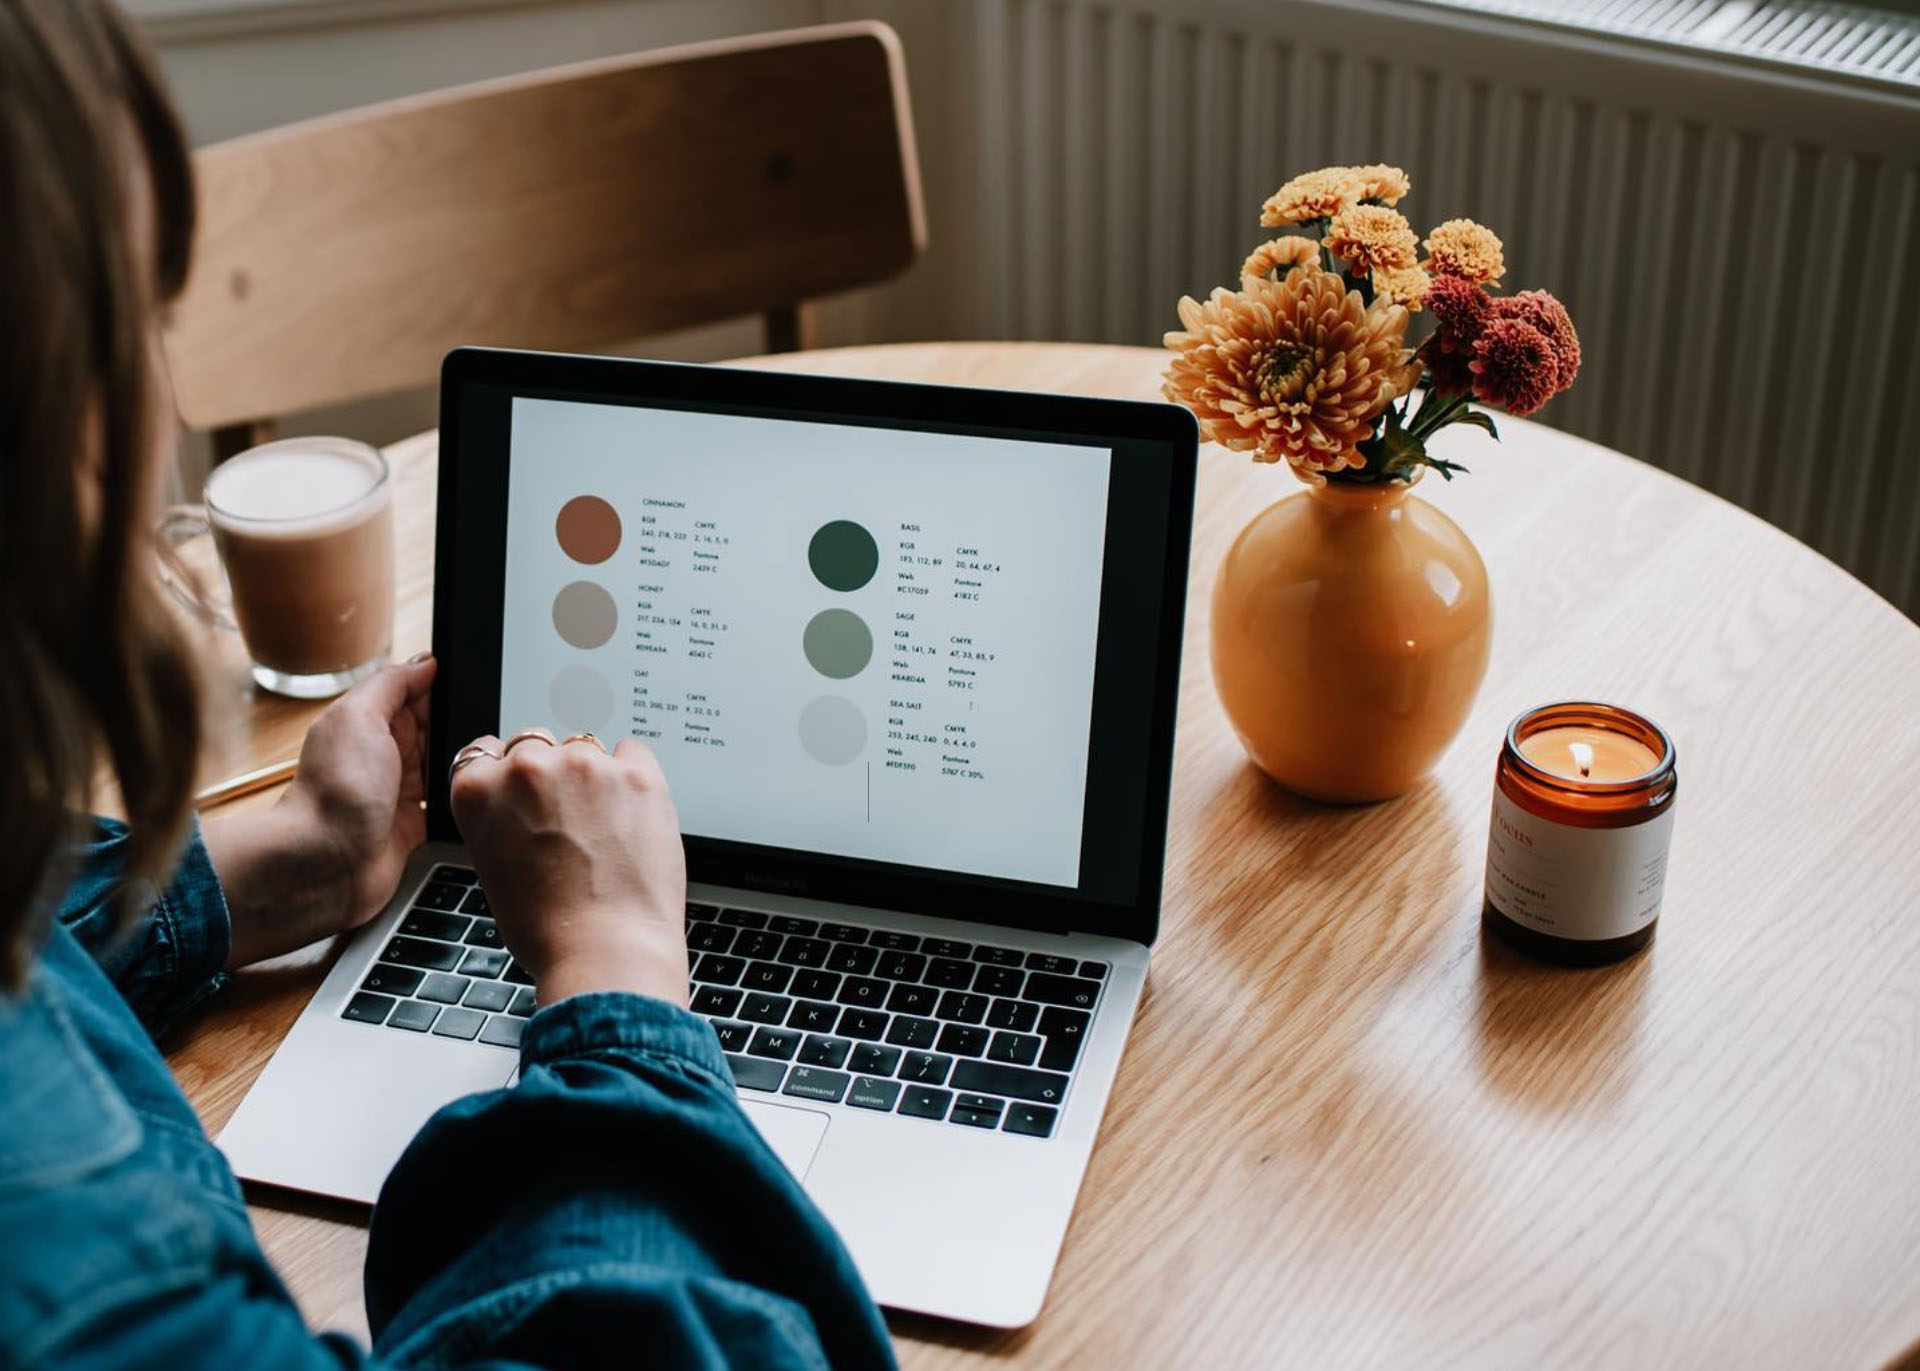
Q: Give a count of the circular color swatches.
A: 6